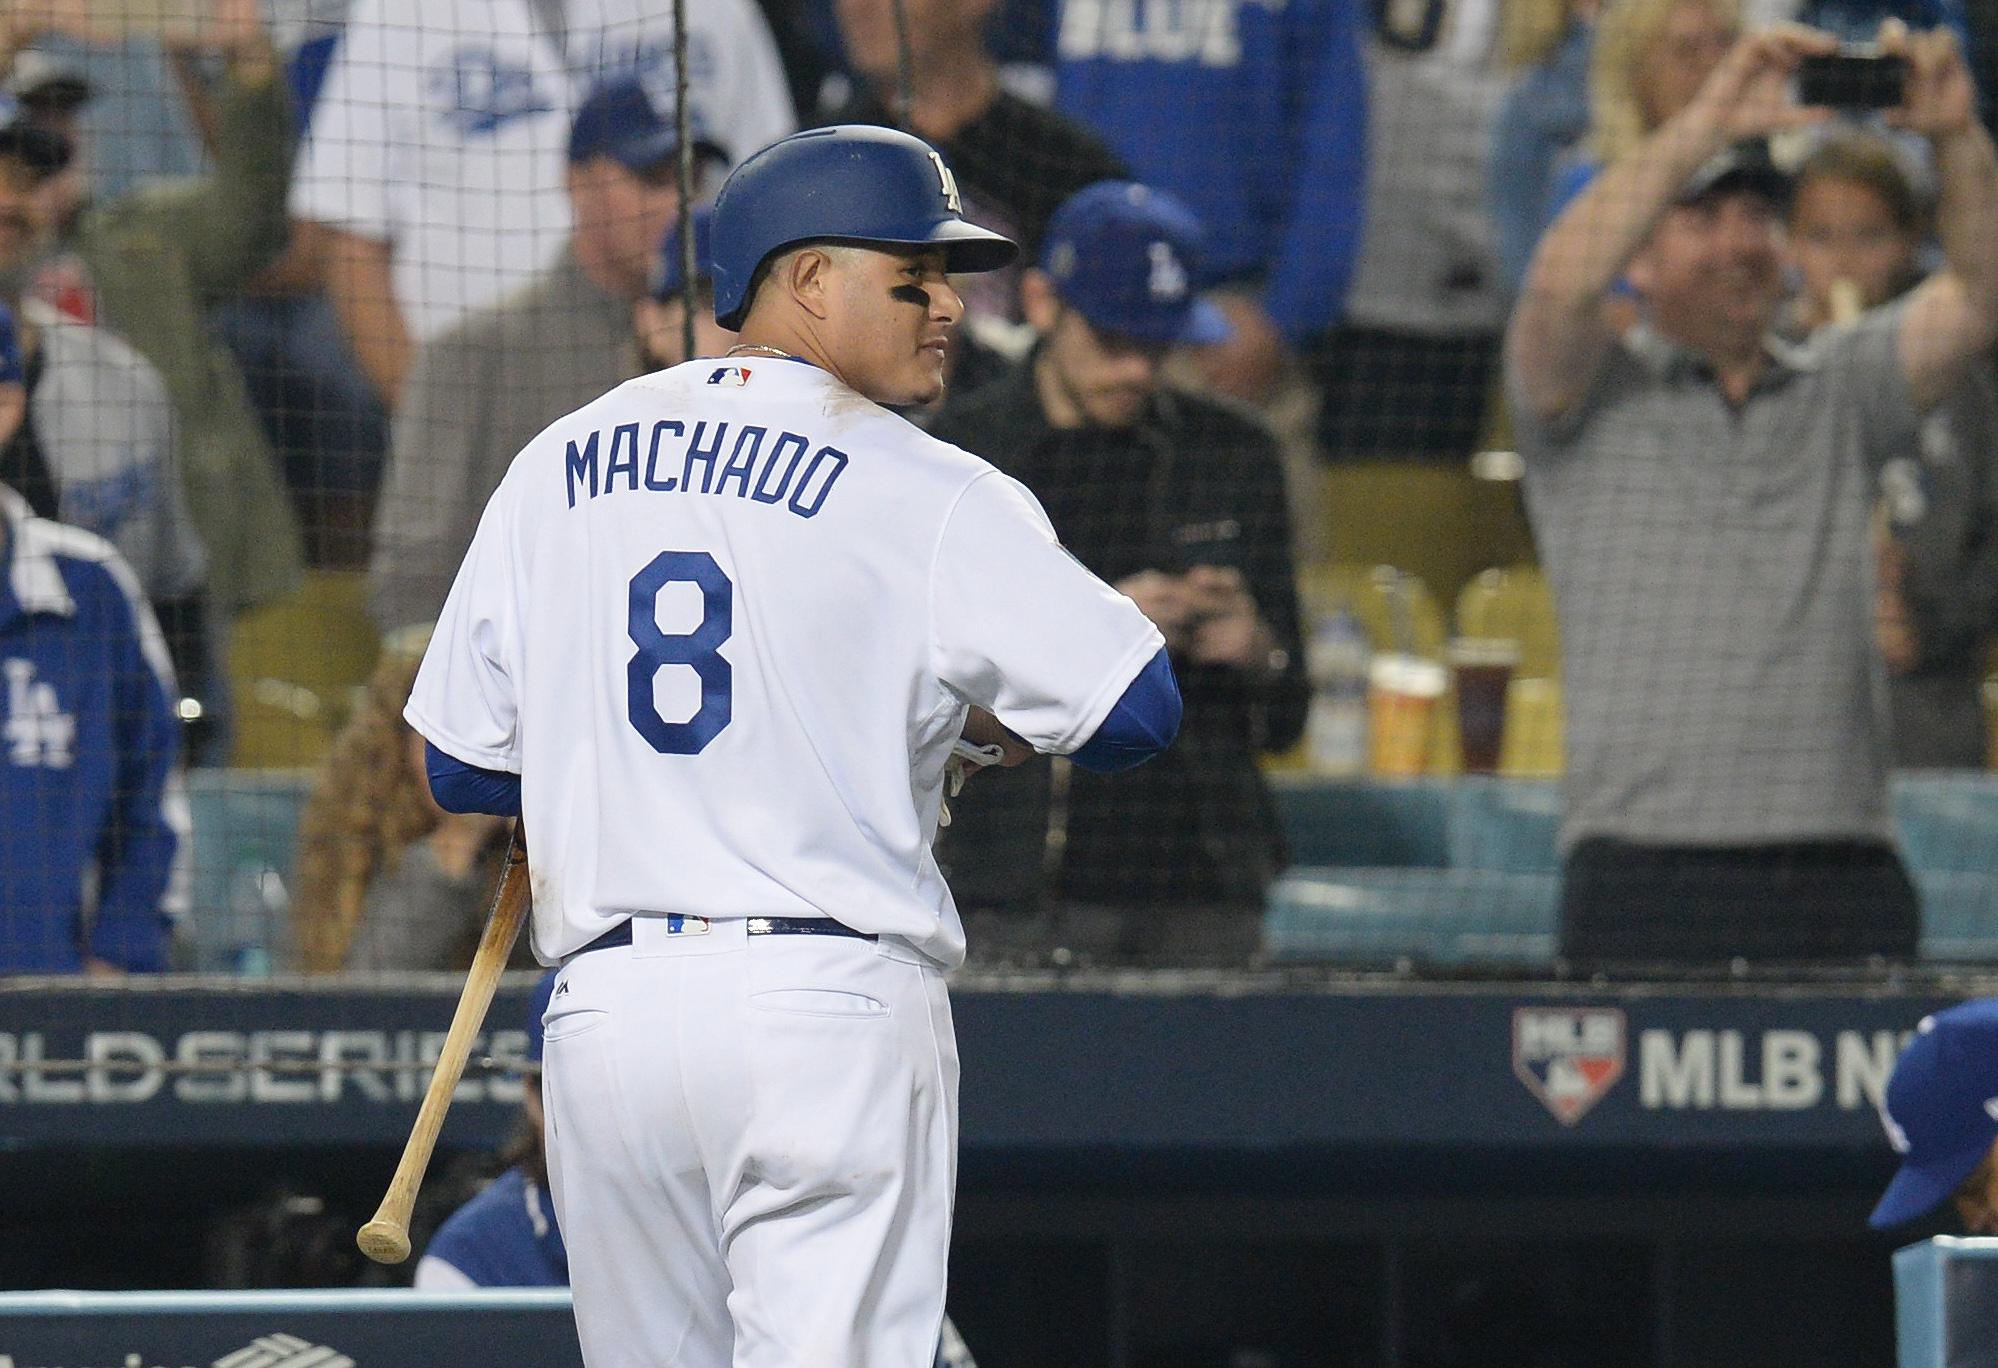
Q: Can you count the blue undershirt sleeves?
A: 2